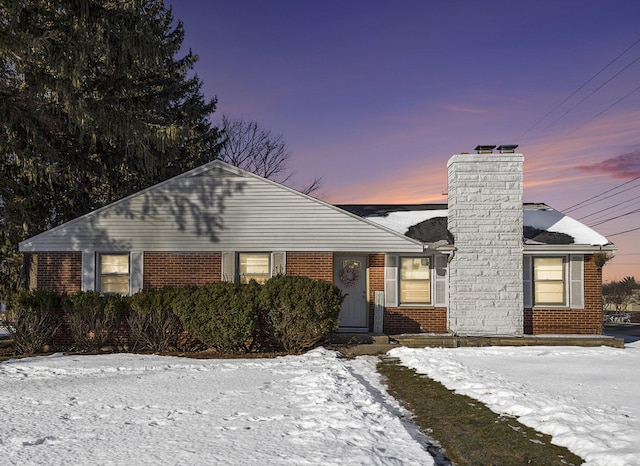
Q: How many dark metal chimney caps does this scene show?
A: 2